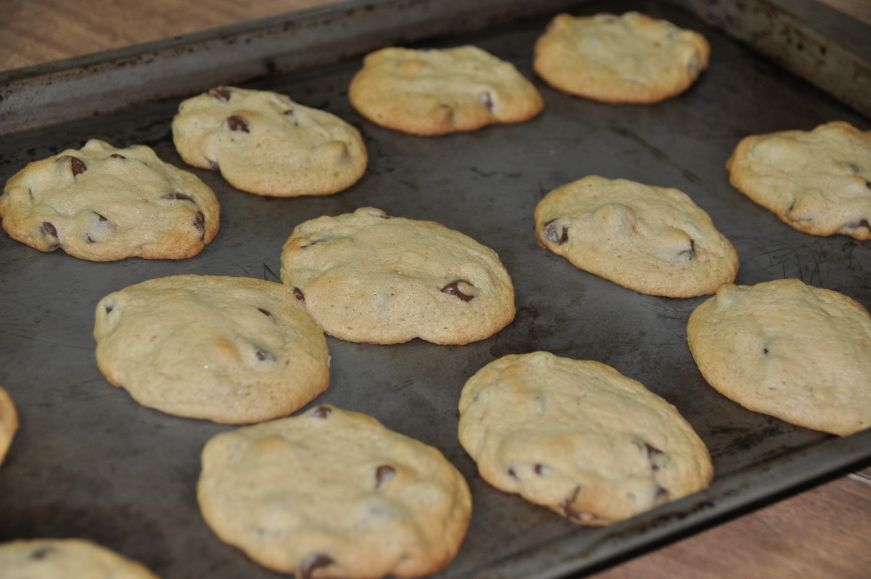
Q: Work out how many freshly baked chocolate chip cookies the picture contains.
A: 13